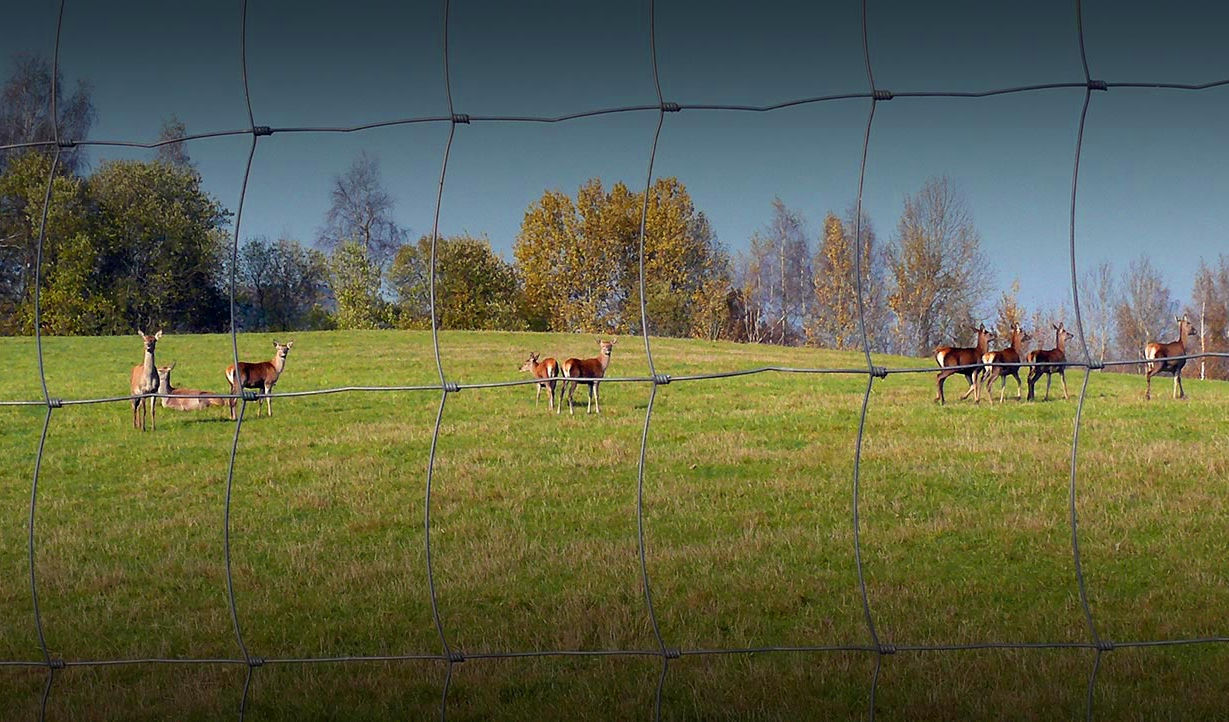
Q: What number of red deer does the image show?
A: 9